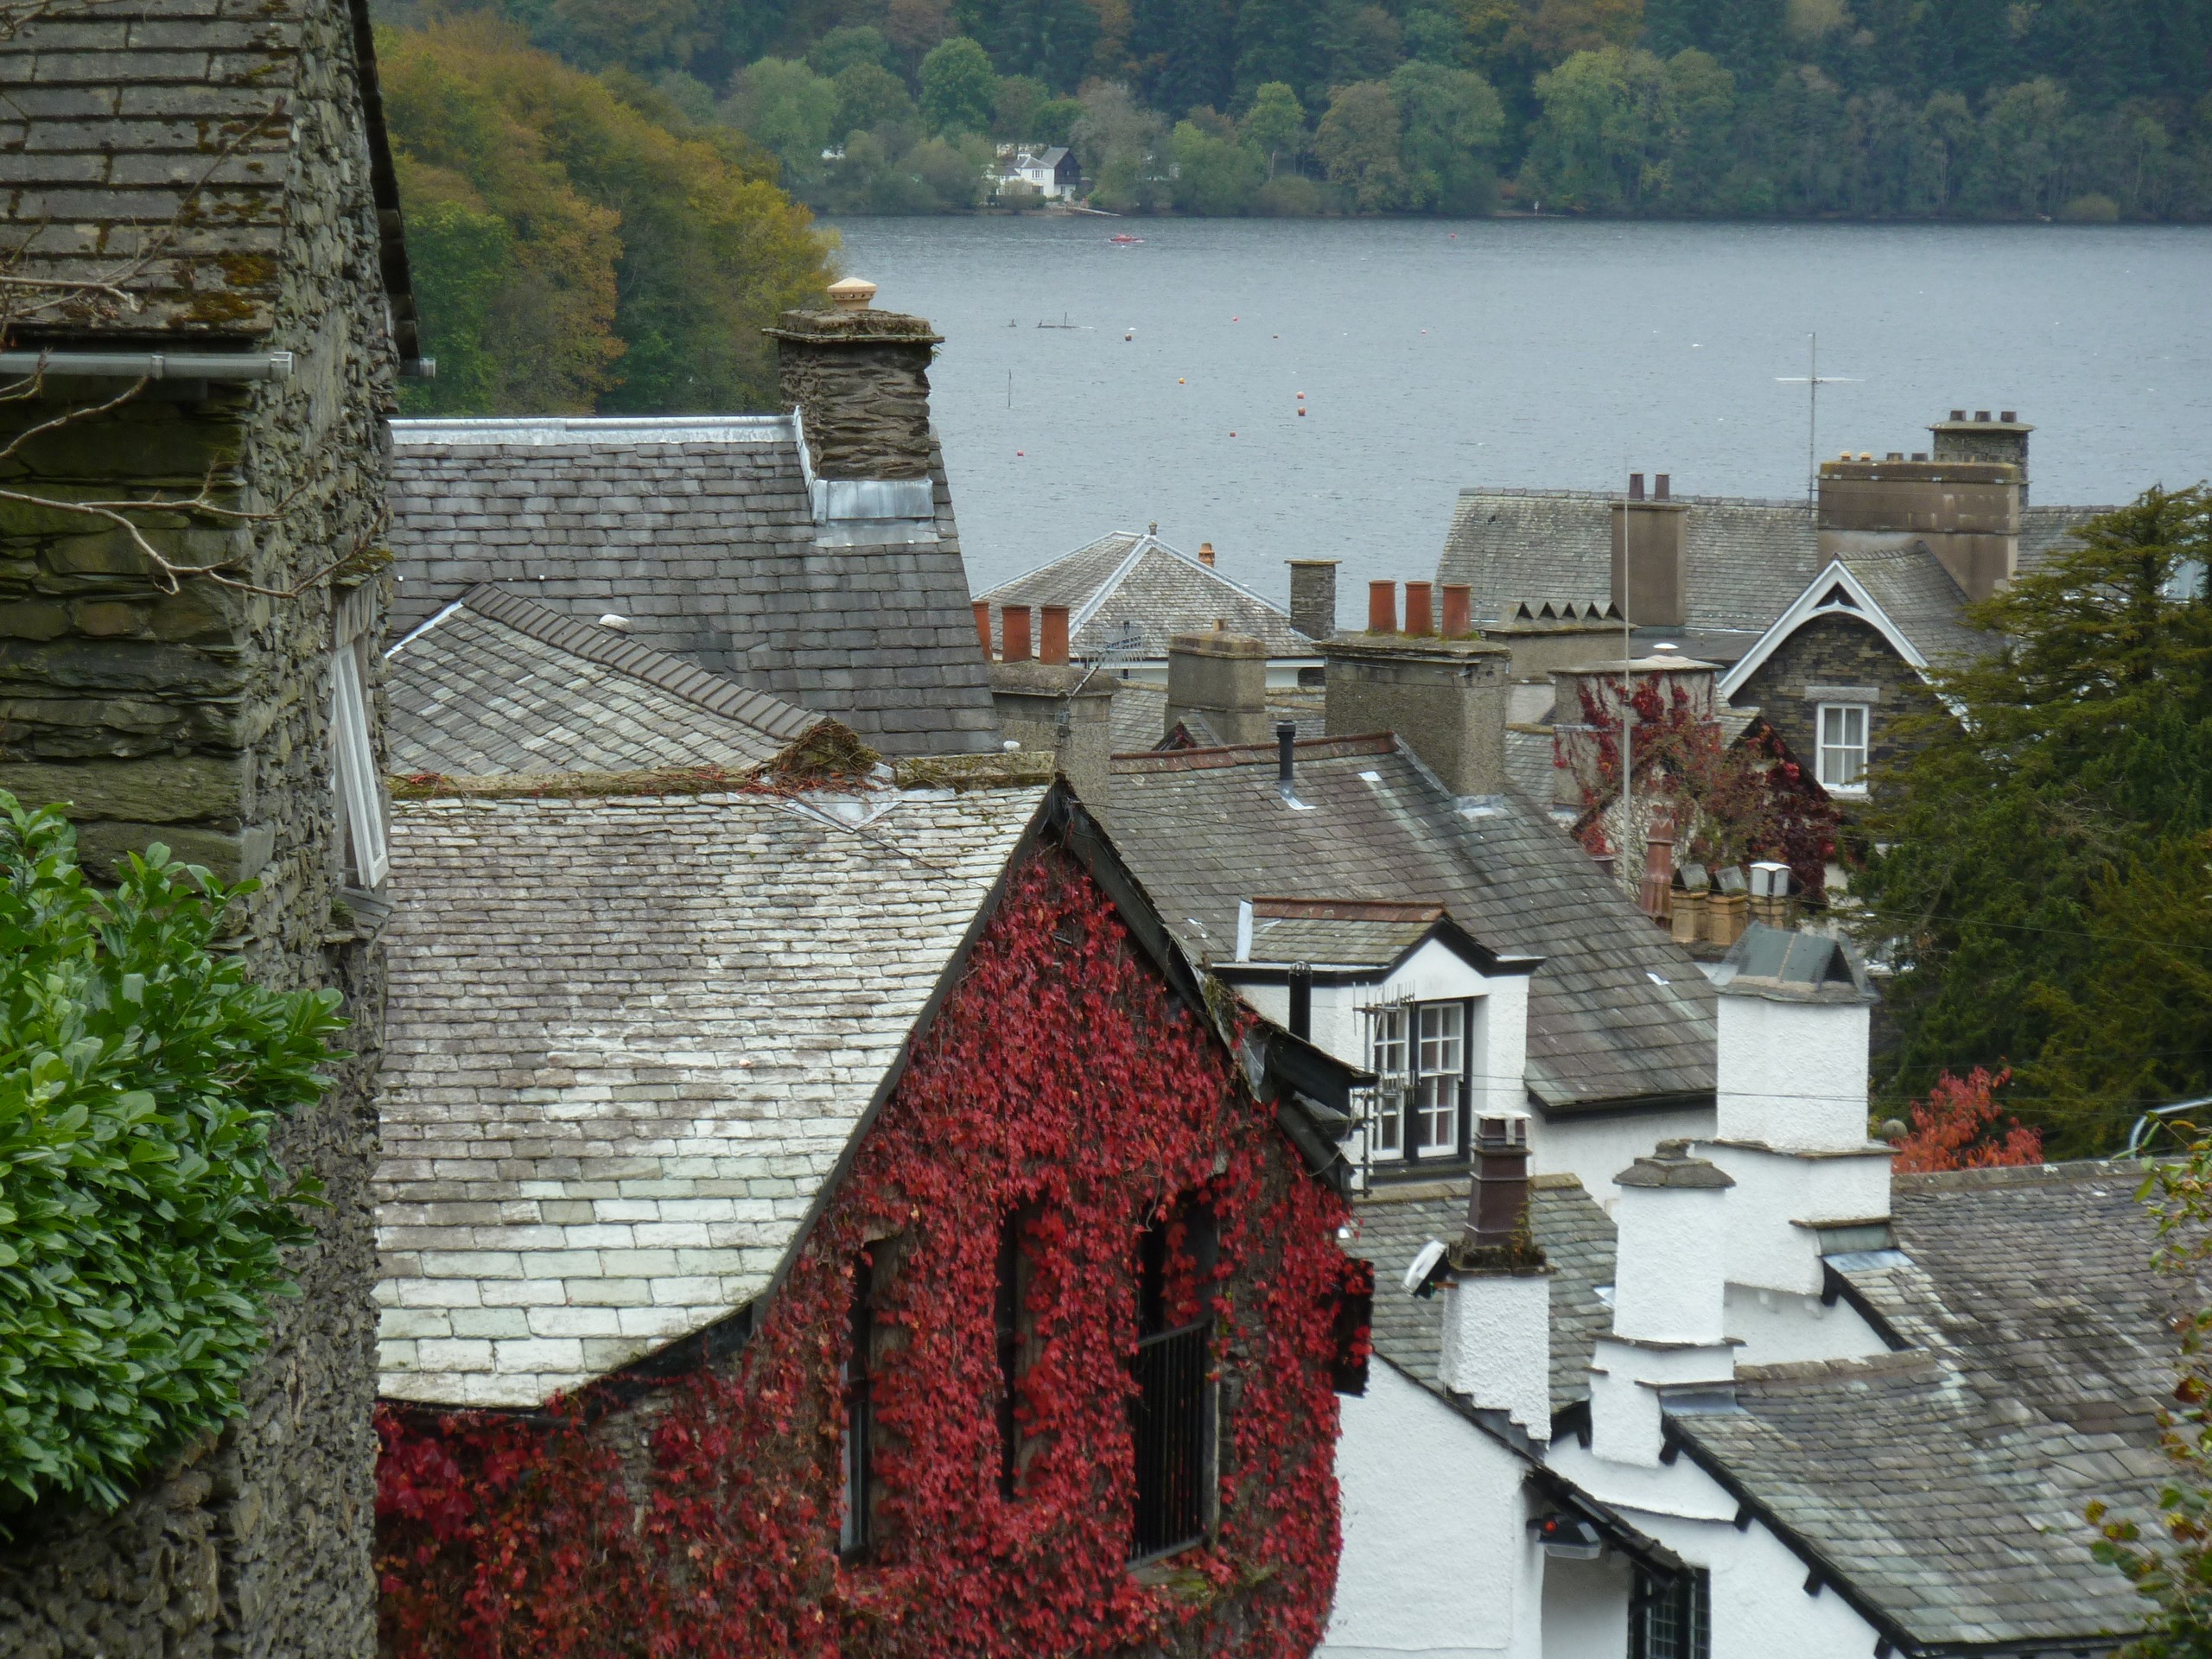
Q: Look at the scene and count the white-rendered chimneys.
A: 3